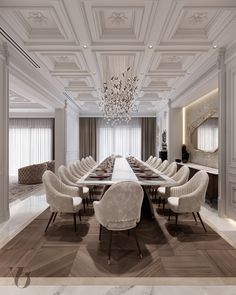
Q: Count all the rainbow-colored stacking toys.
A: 0